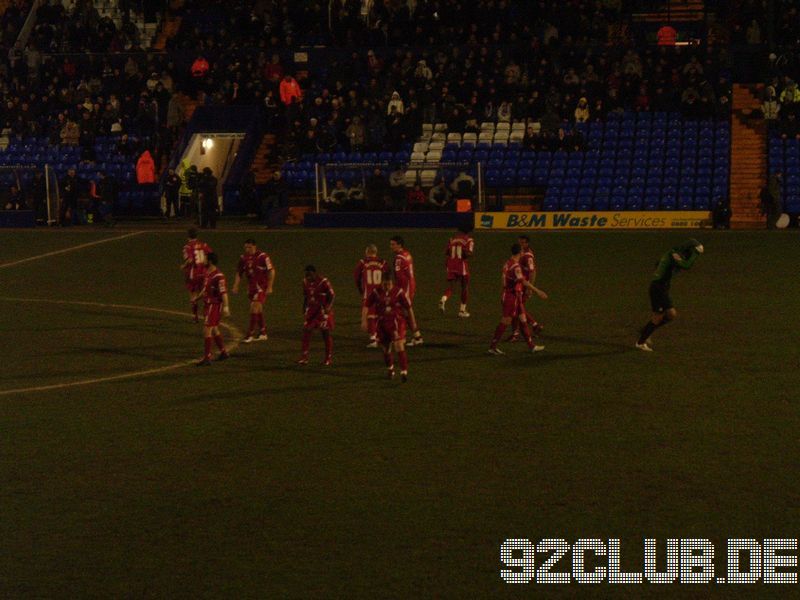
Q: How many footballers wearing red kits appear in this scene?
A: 10